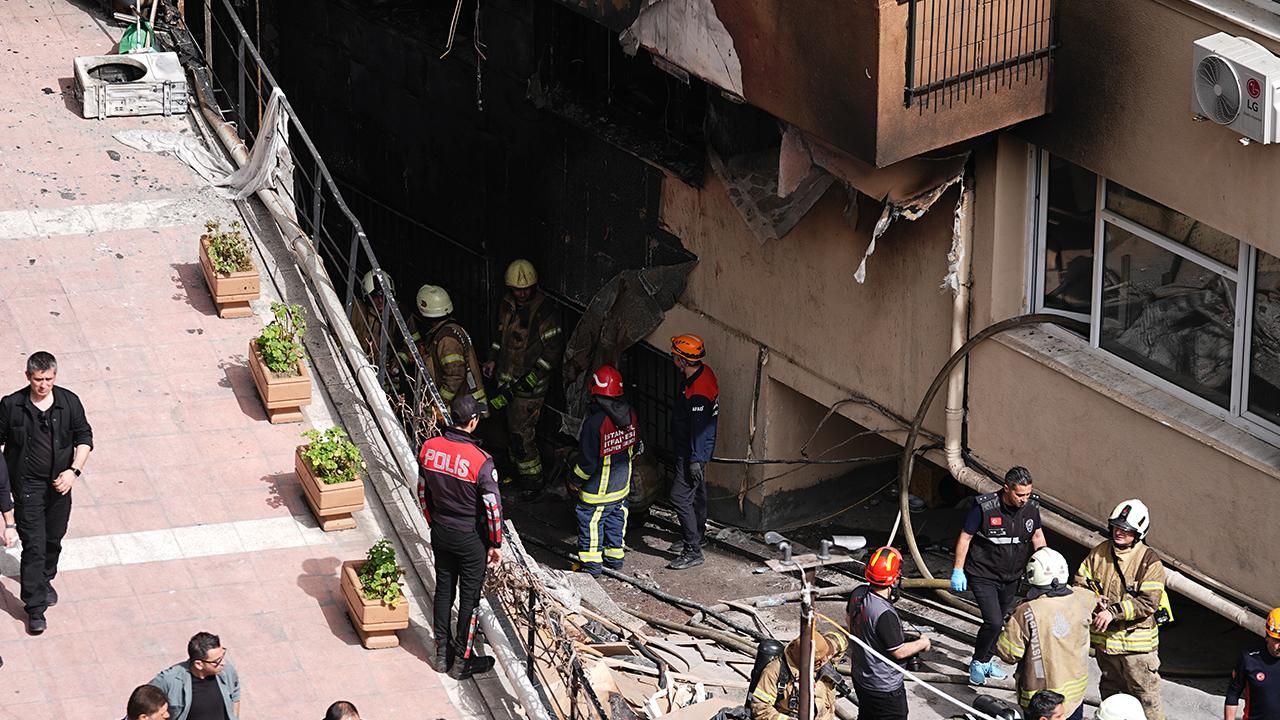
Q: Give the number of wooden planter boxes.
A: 4